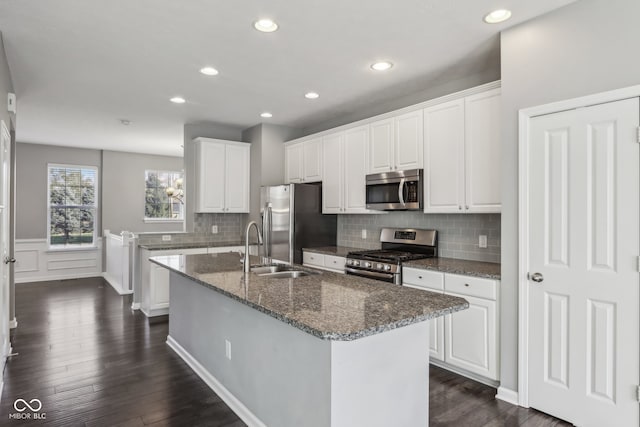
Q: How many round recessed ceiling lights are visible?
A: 7